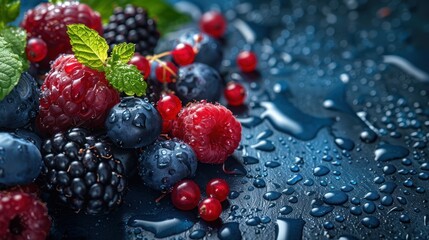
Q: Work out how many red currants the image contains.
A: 11